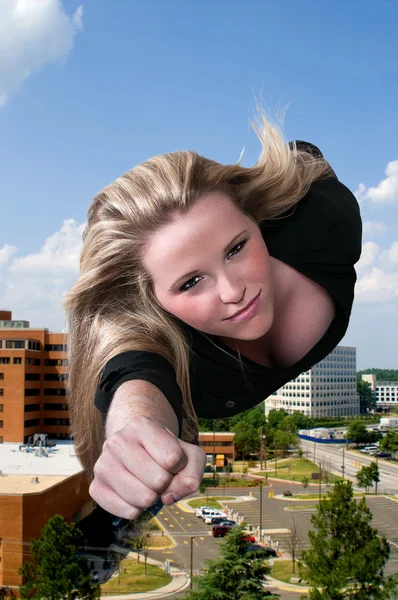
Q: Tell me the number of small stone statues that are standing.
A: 0